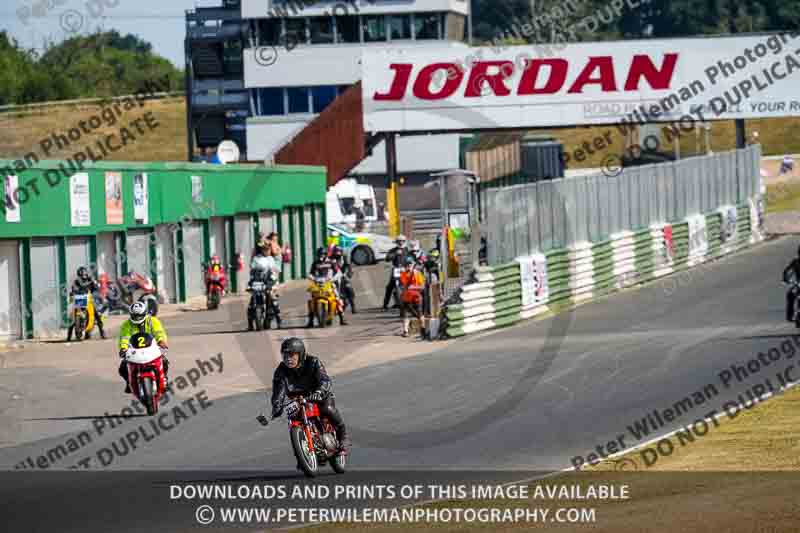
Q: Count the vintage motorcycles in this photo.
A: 1